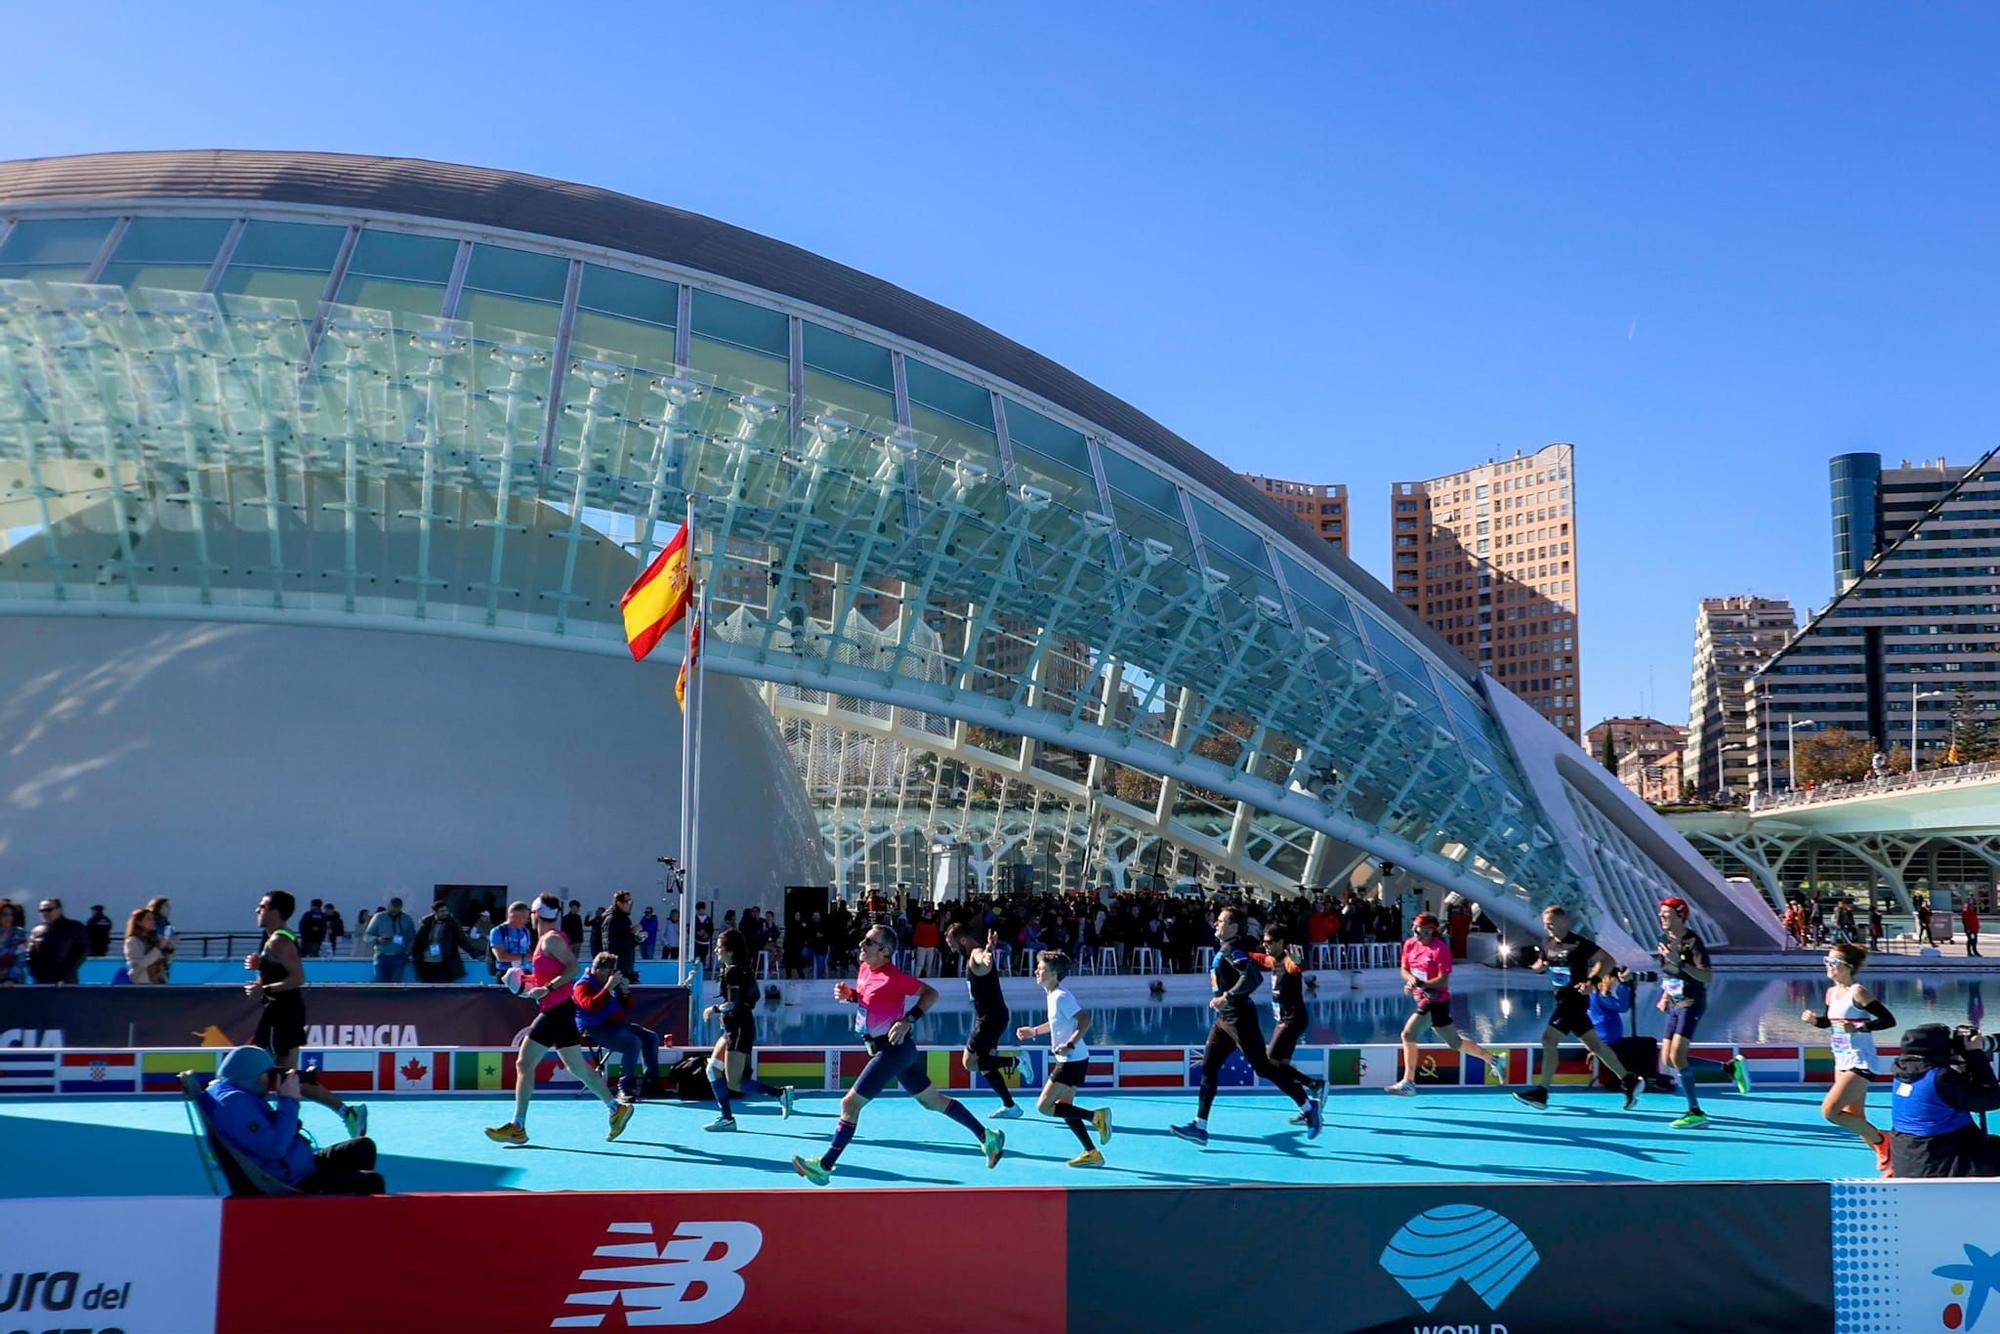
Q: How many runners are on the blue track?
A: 12